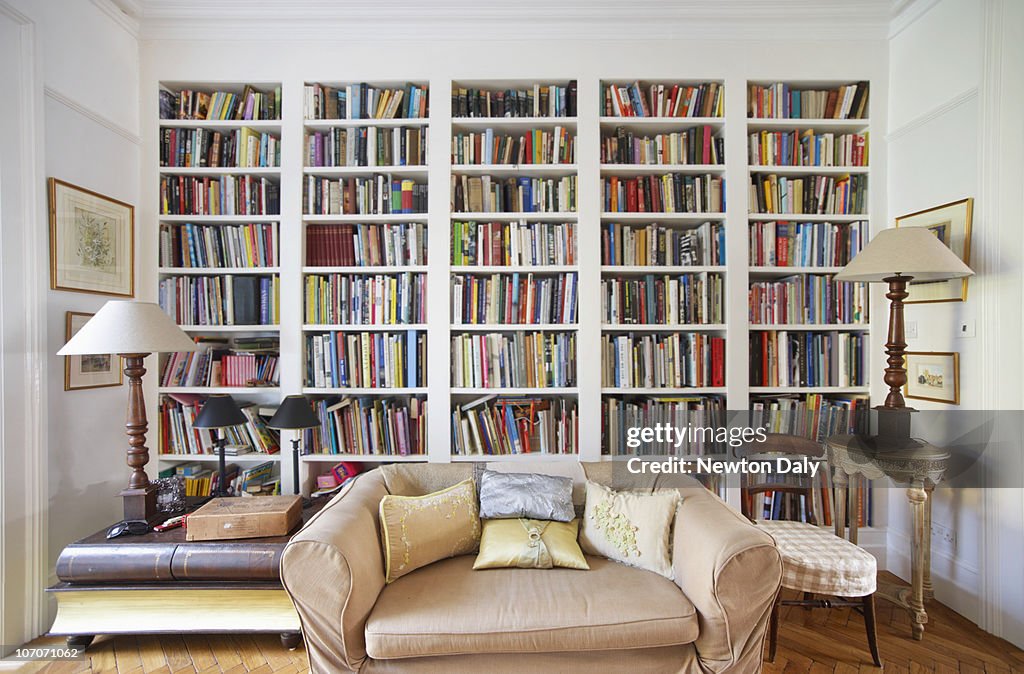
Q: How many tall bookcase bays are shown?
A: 5